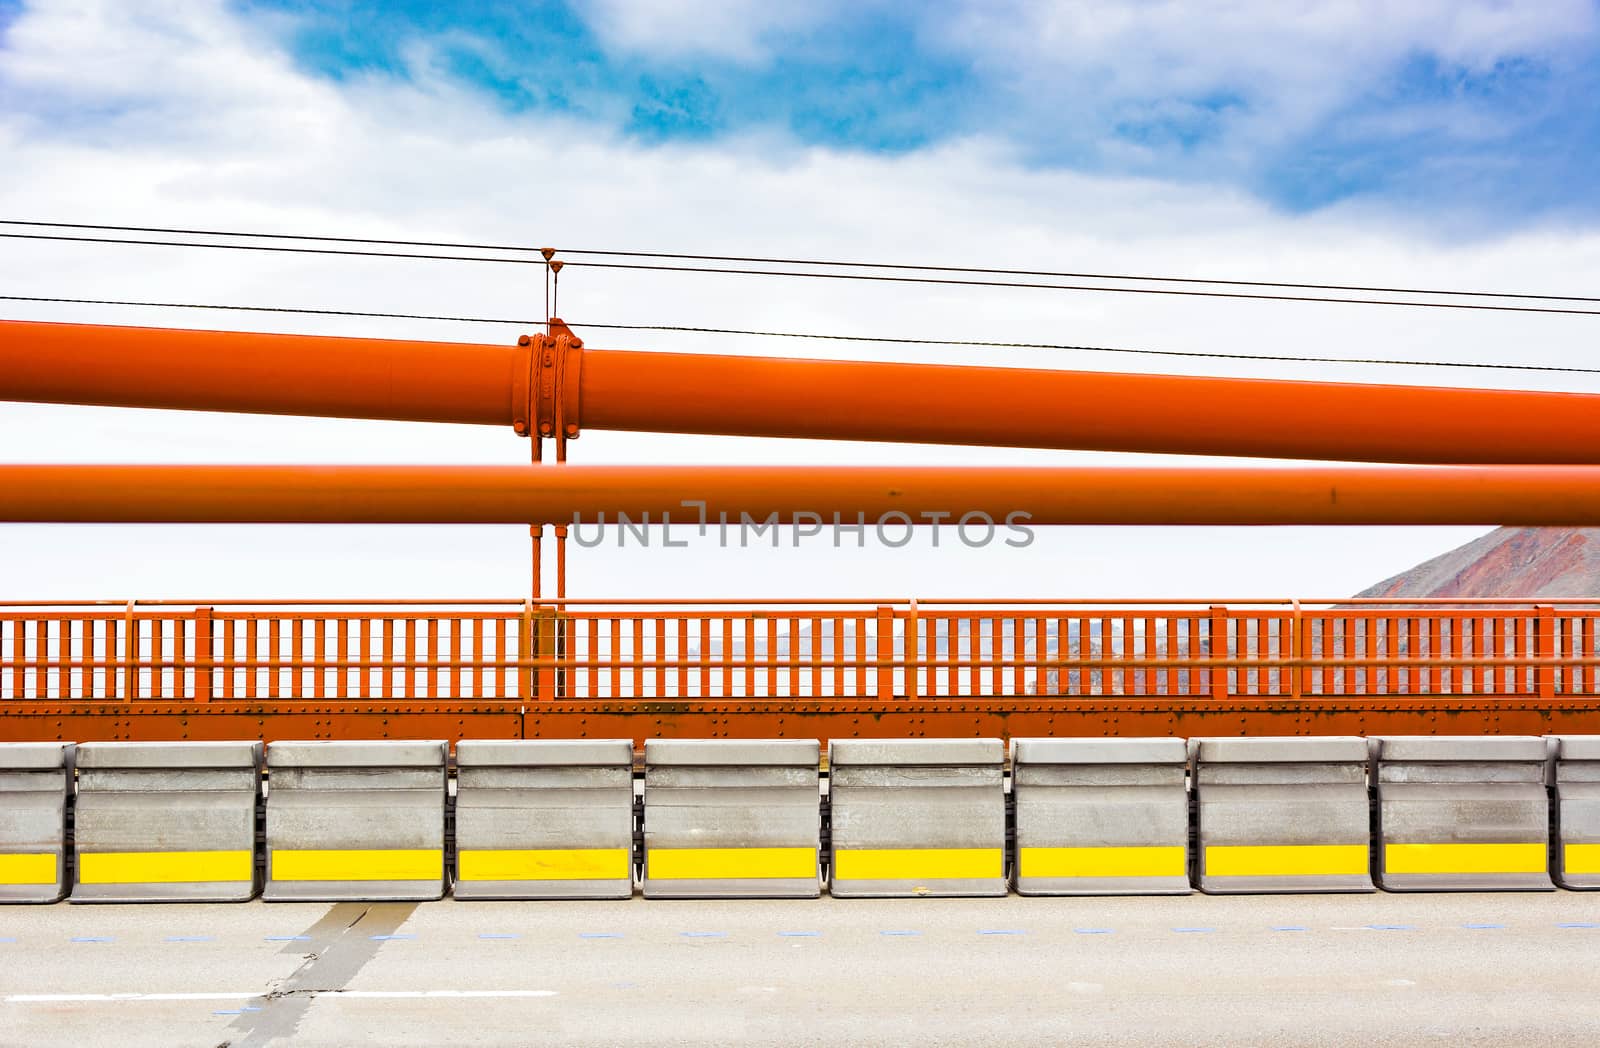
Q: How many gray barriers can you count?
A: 10